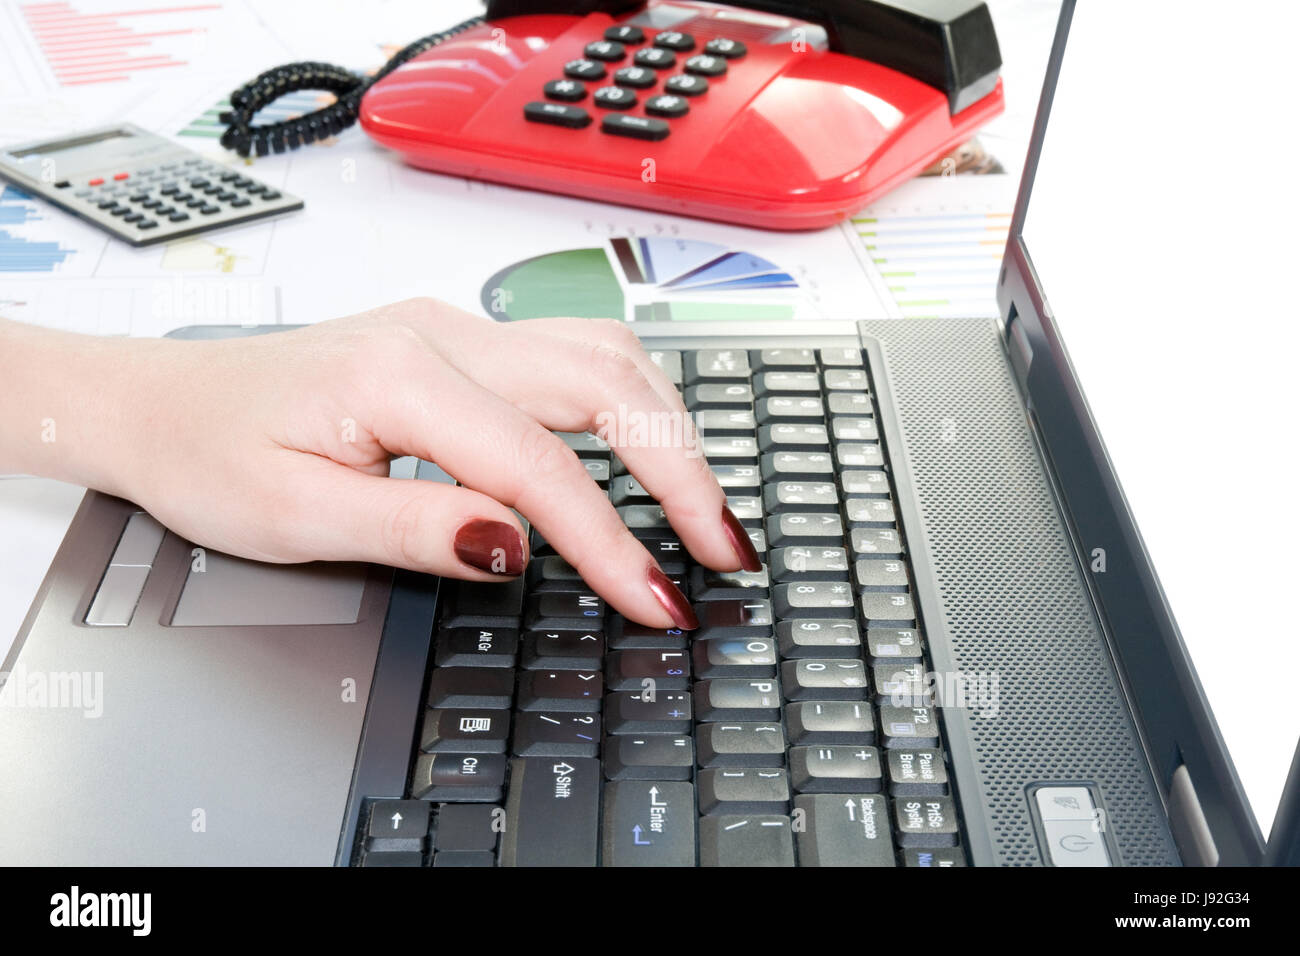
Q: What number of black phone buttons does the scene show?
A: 14